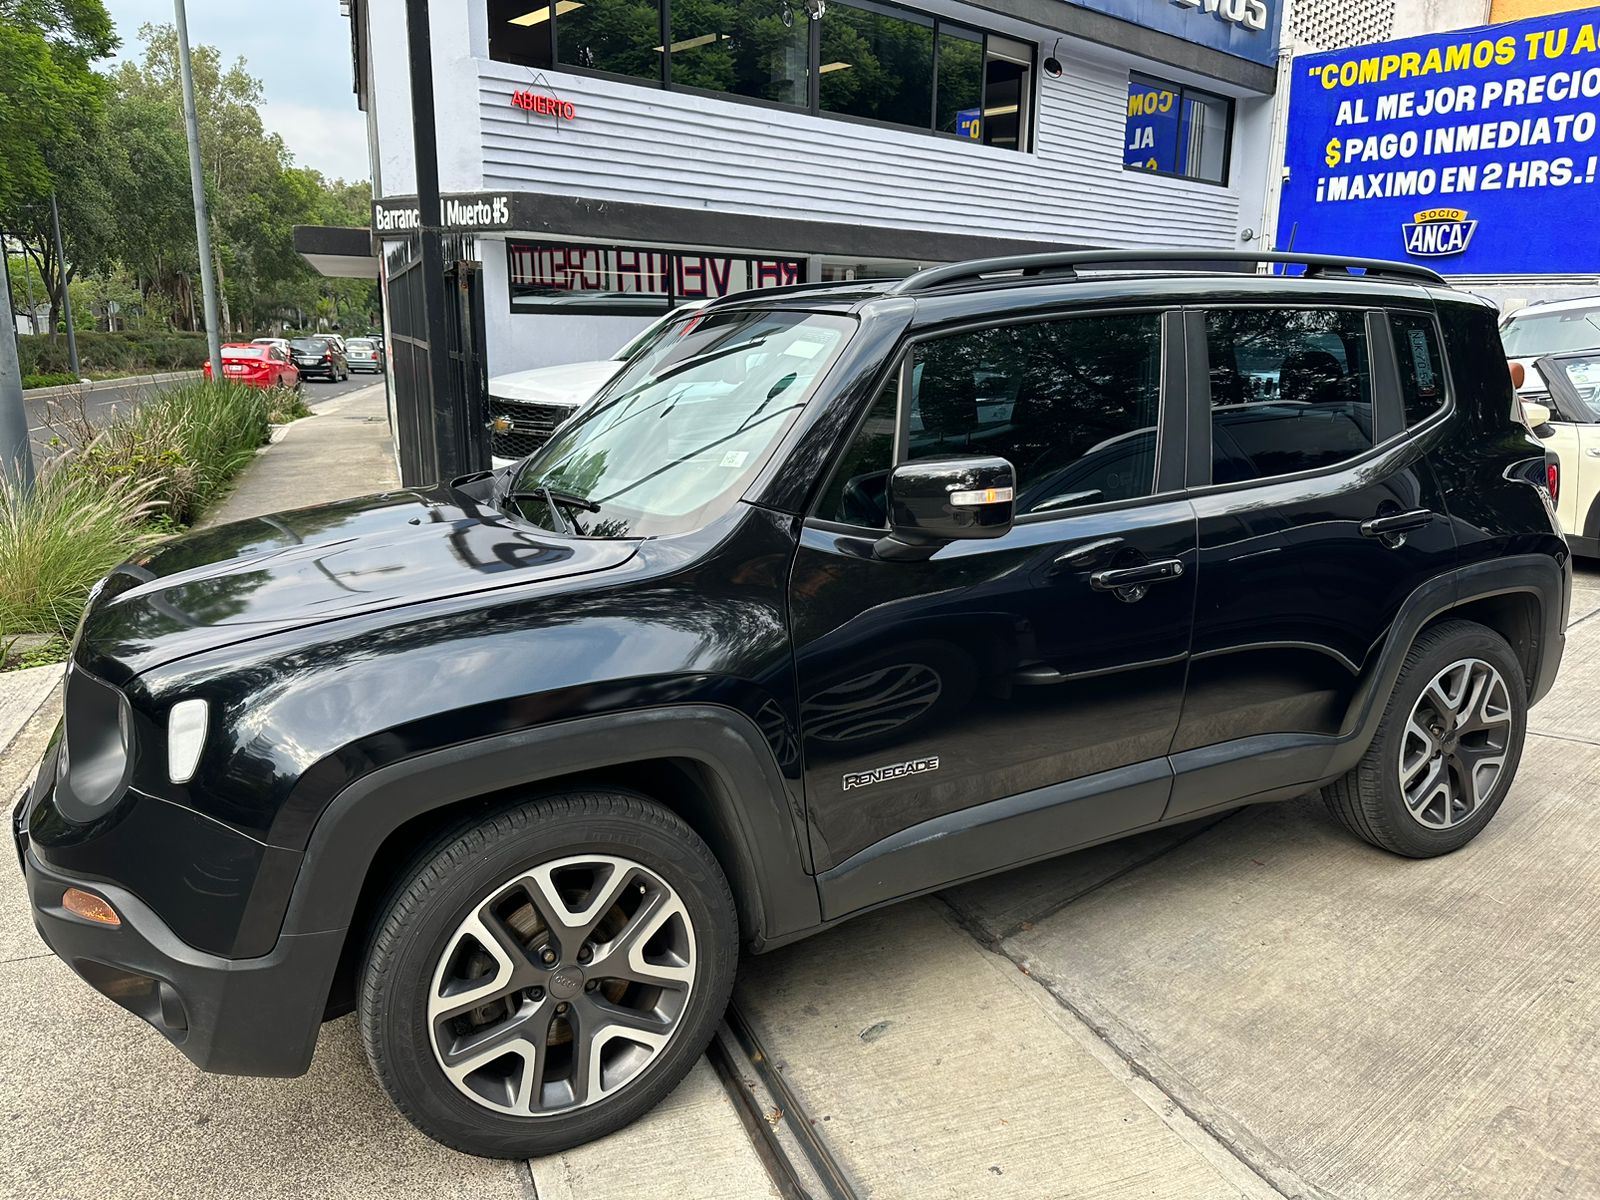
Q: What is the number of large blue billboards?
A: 1